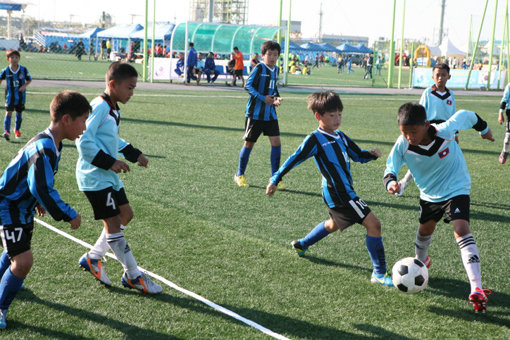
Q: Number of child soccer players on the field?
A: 8